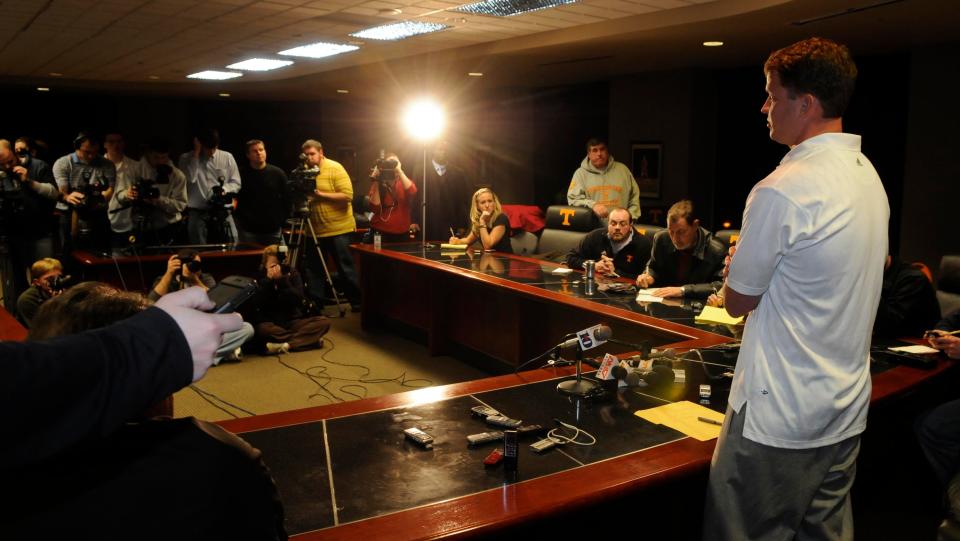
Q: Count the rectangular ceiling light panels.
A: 5